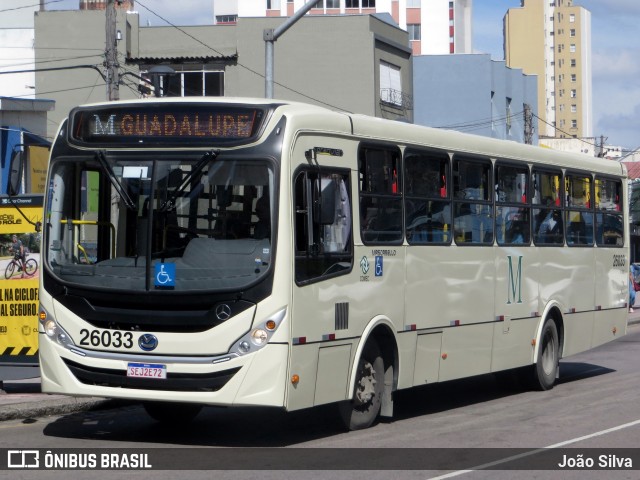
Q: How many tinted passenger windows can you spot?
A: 7